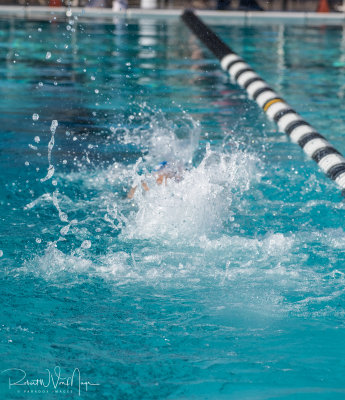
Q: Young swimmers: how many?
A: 1